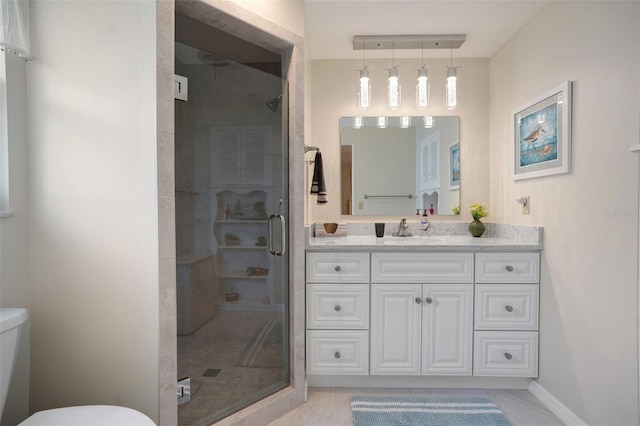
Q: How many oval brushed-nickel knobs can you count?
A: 8